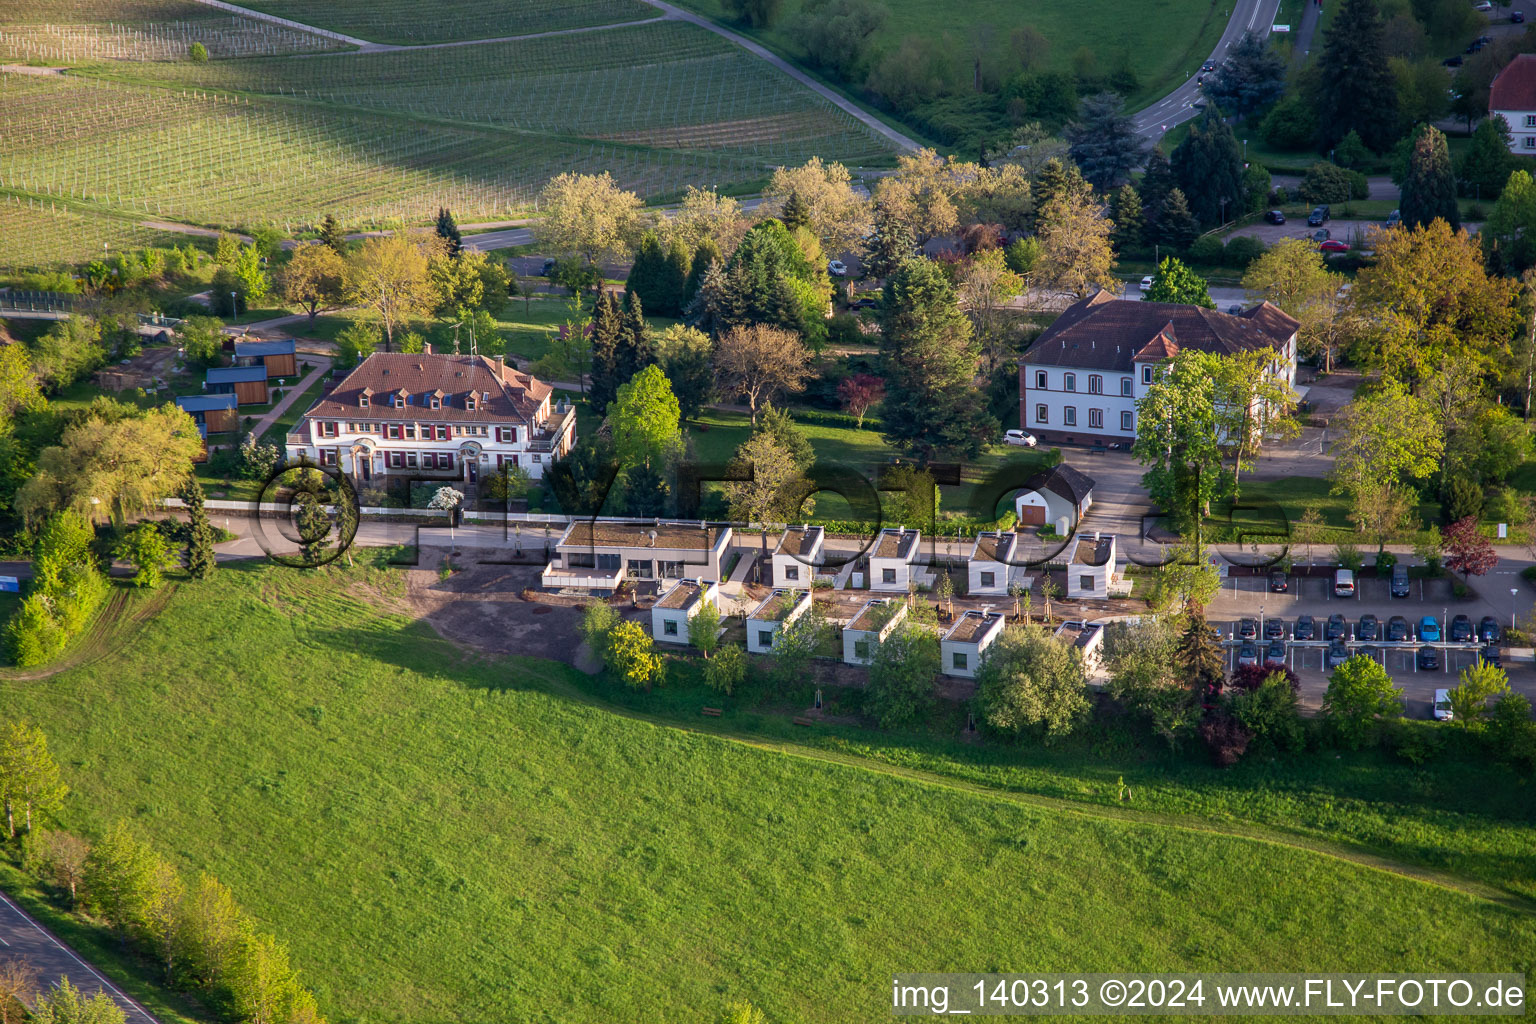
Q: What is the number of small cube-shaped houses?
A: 9